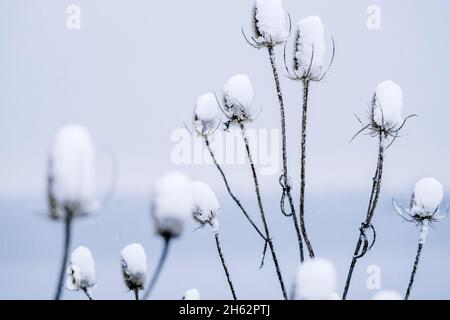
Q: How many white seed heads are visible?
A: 14